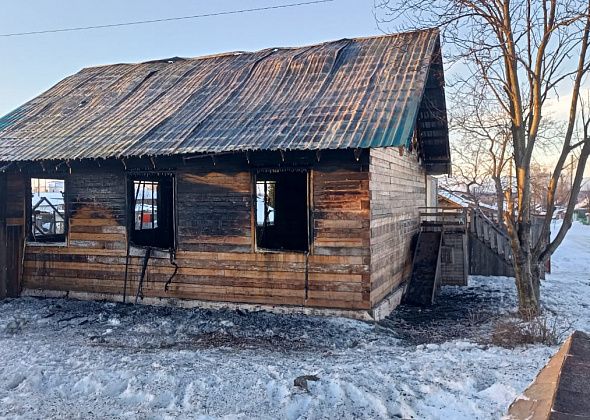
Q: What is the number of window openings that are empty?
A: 3